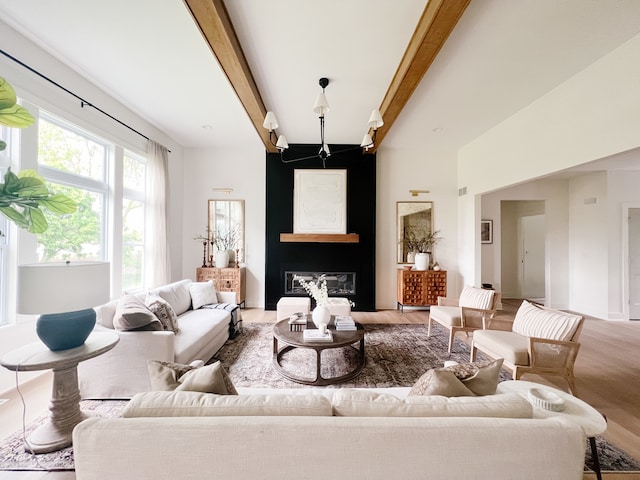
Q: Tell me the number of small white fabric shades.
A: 6